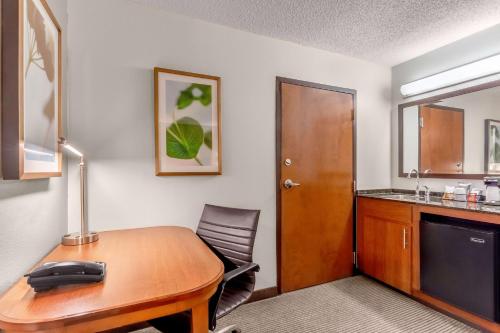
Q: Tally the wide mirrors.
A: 1